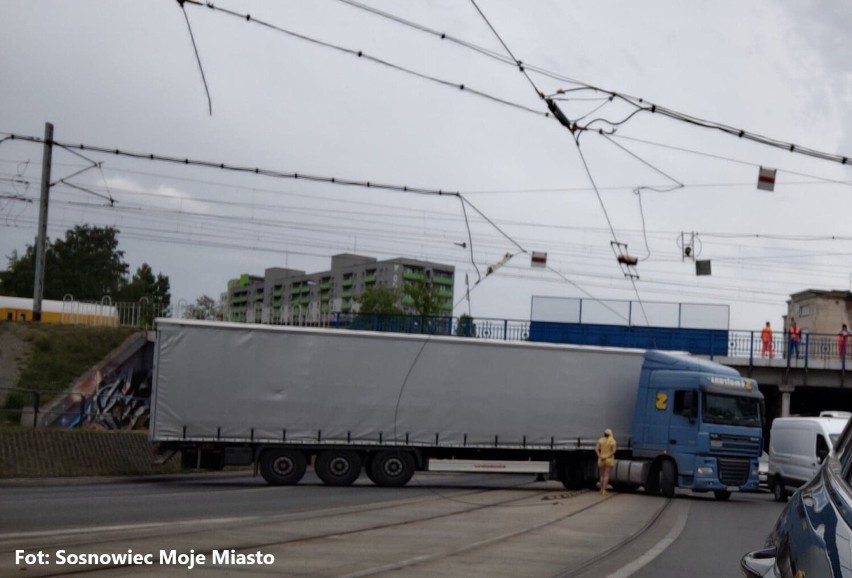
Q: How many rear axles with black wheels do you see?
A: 3